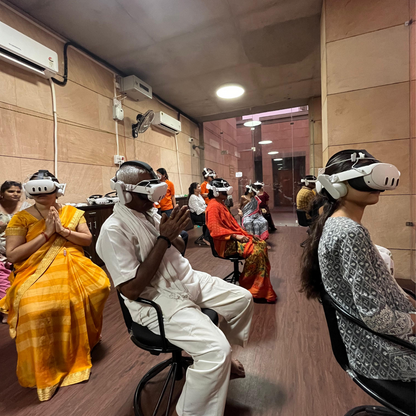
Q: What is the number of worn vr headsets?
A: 8